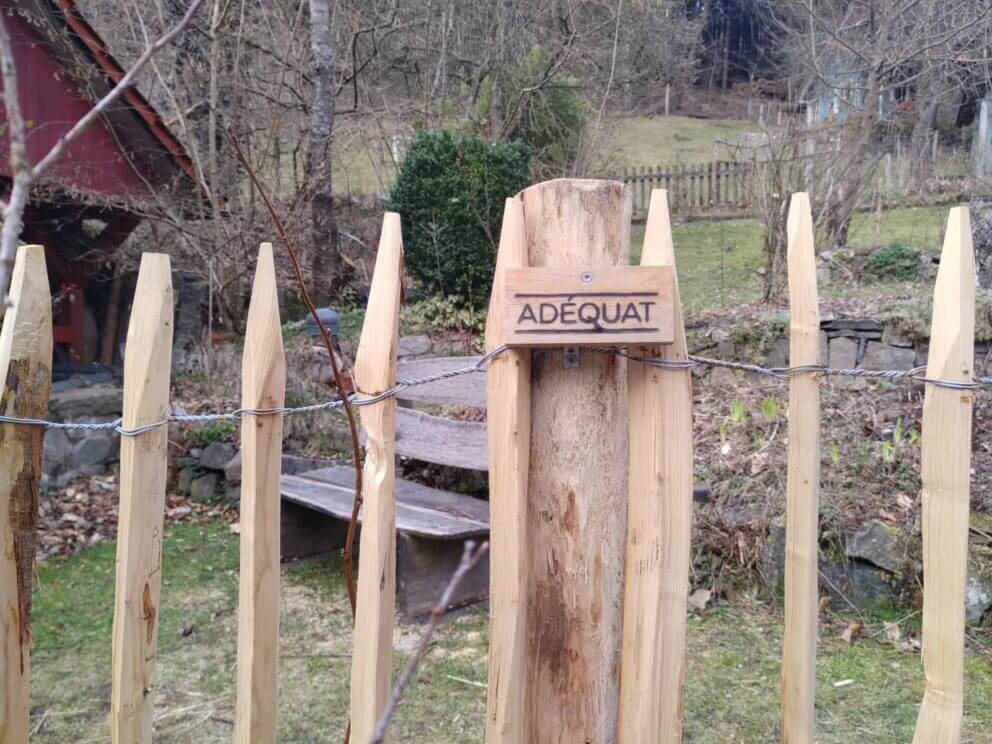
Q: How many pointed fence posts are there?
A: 8